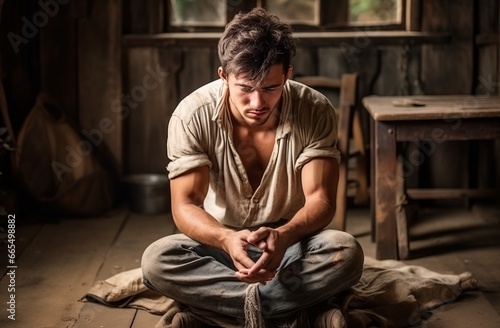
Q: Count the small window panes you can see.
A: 3